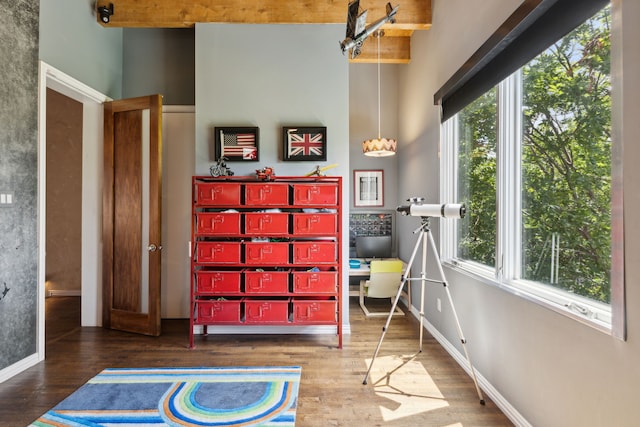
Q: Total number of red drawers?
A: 15